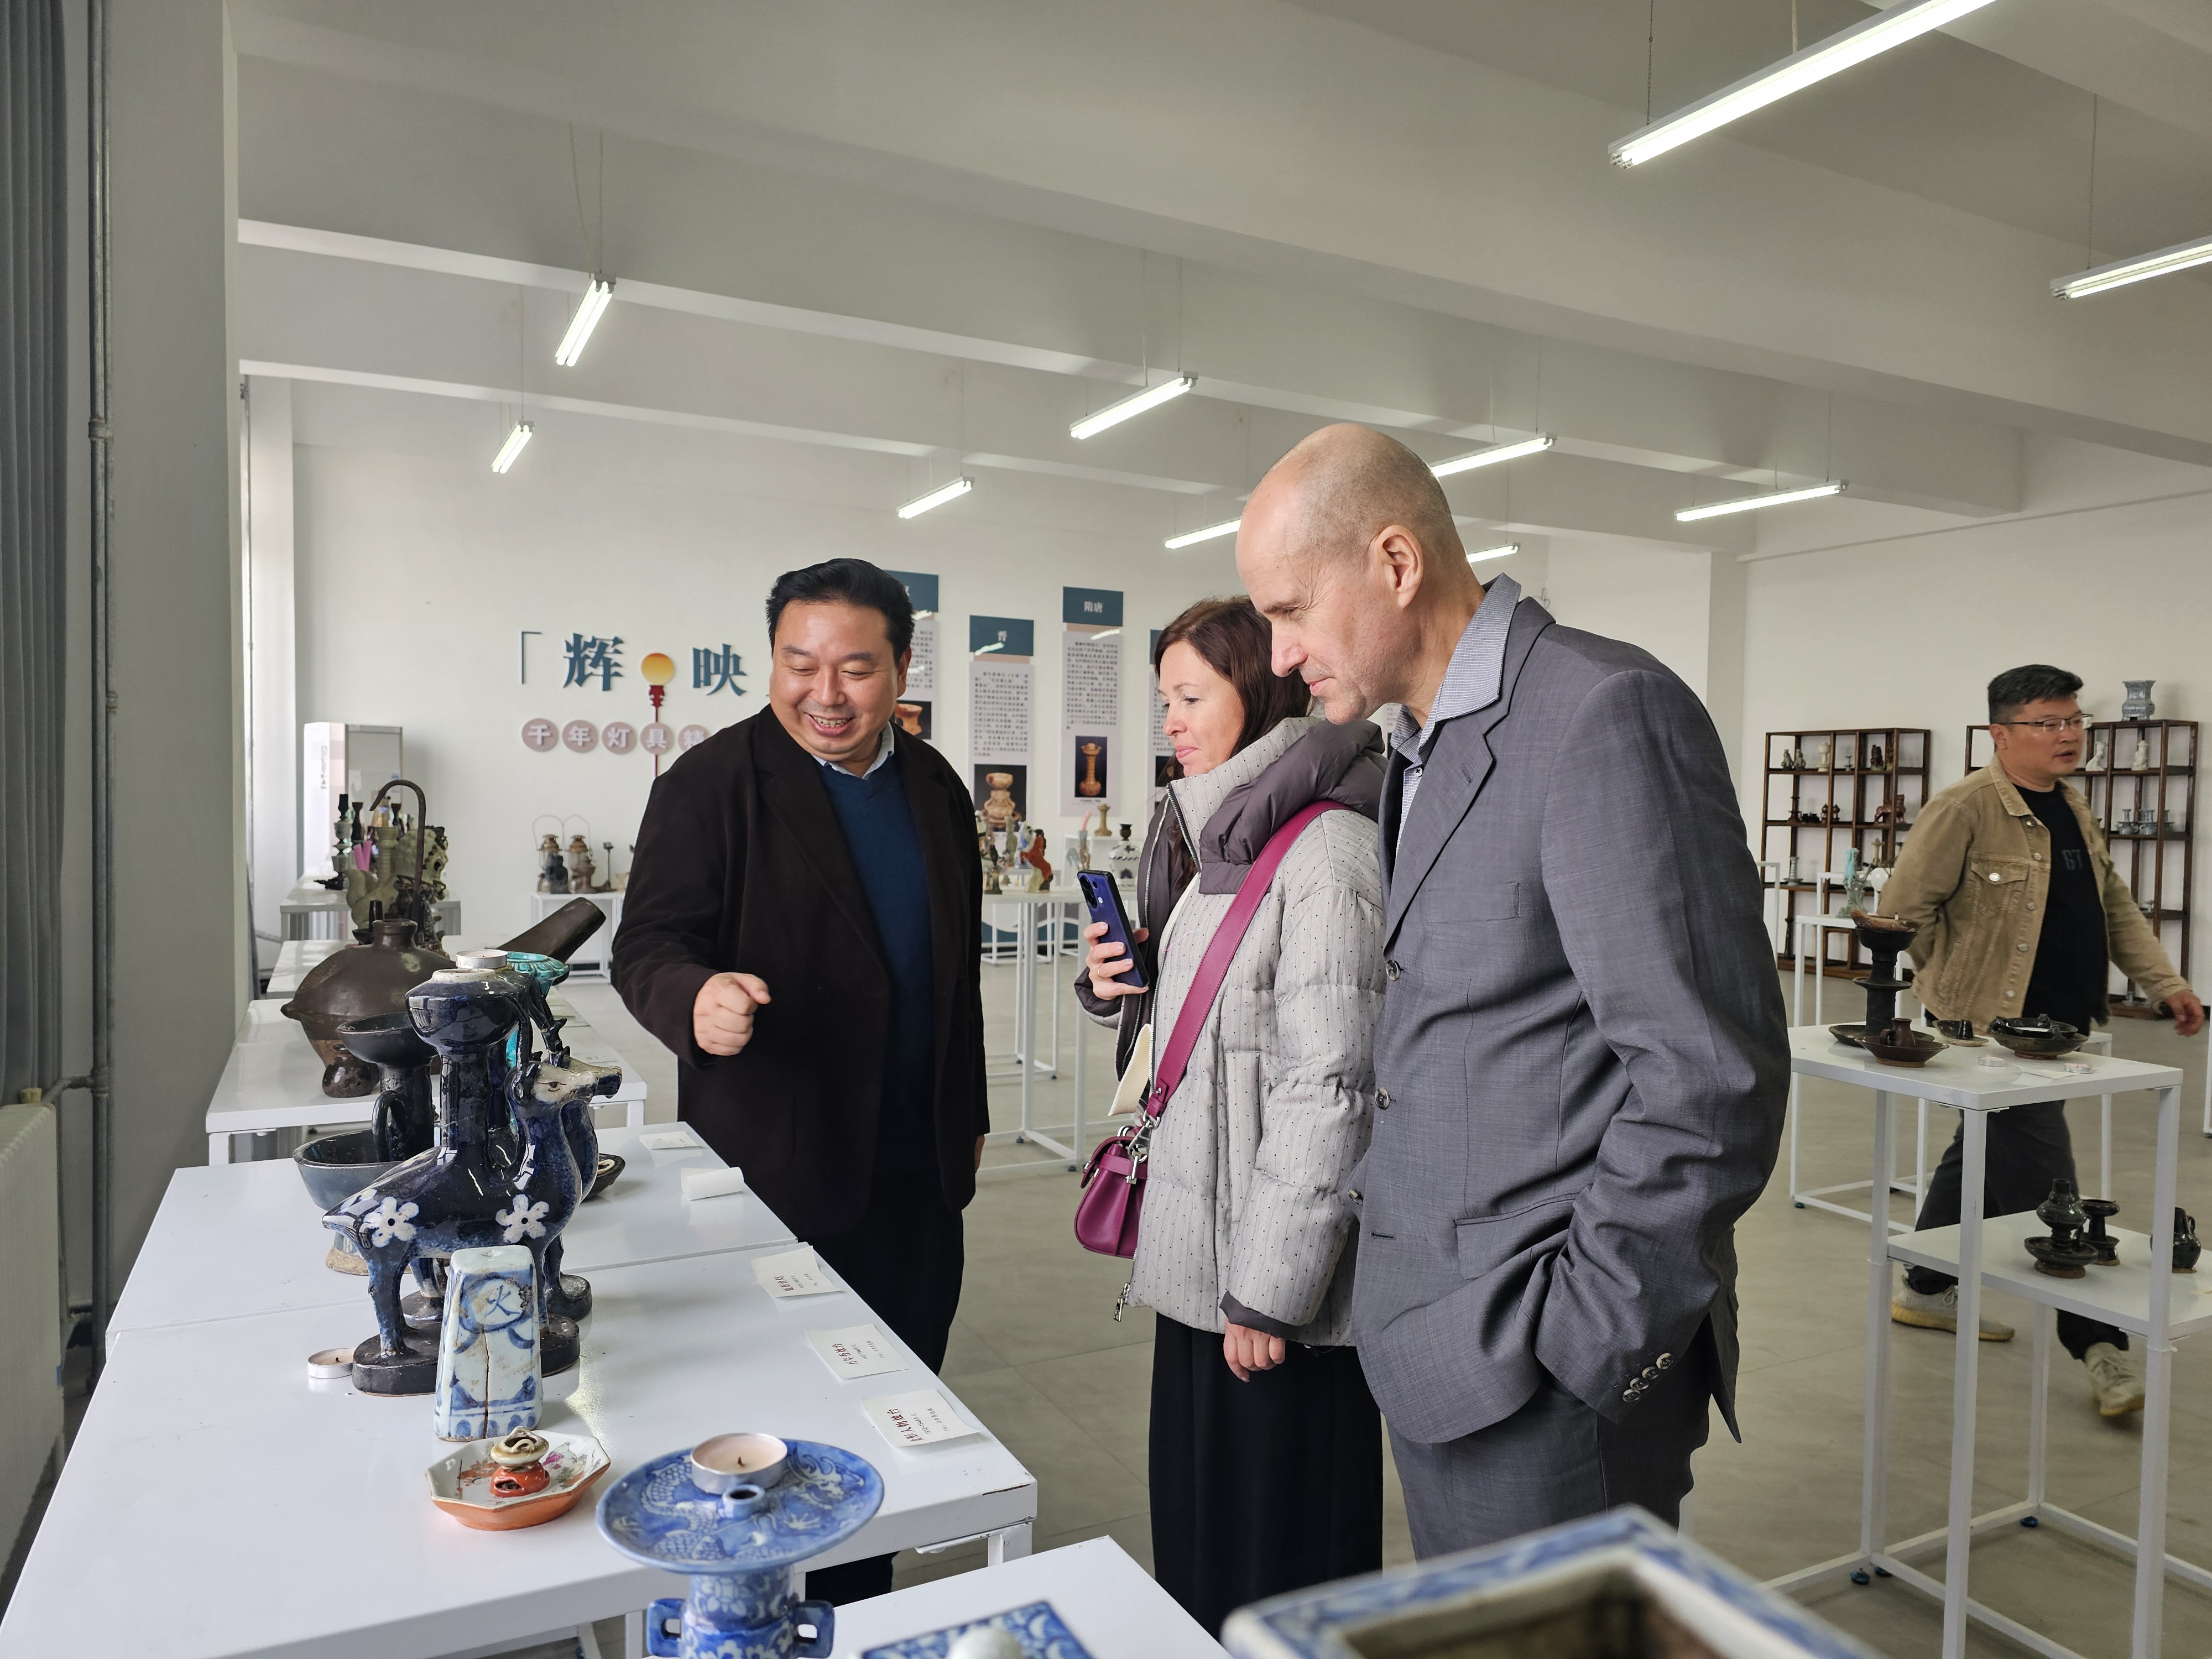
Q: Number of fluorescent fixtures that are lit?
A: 10